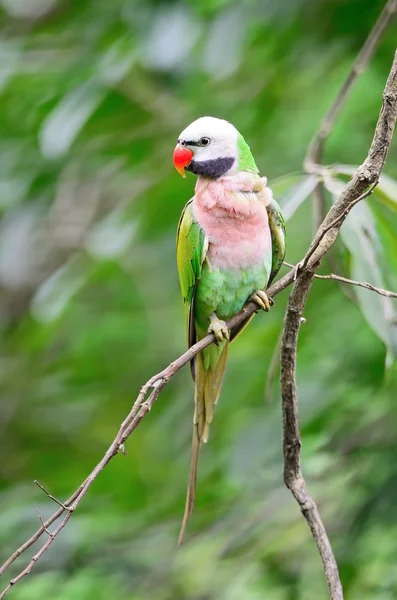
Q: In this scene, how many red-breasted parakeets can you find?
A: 1